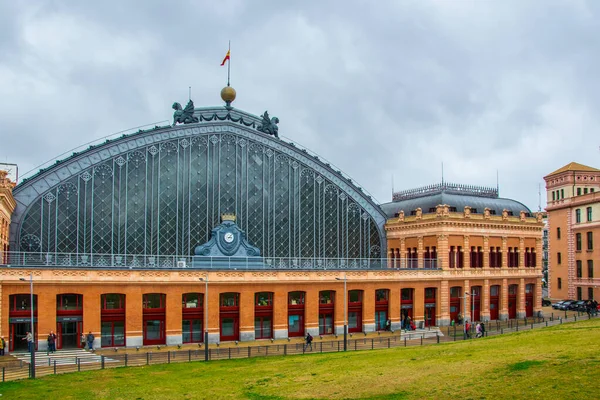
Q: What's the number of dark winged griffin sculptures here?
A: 2